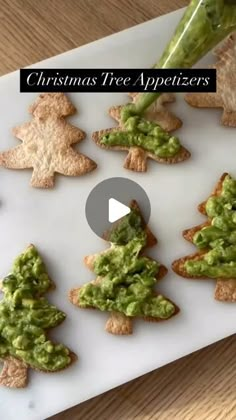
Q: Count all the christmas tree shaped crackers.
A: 6